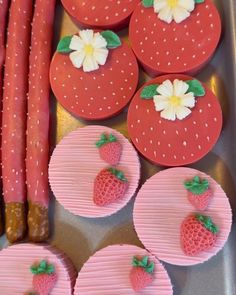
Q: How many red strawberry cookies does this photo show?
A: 4